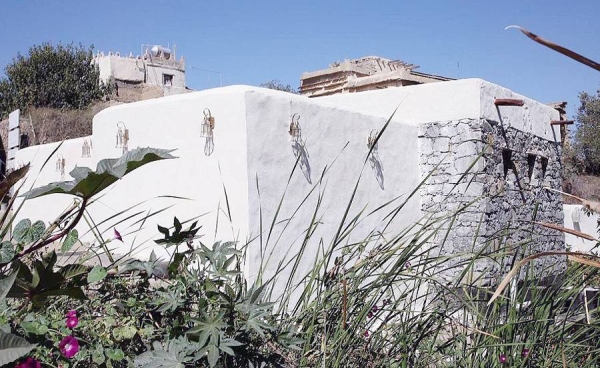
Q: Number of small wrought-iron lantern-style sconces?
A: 6